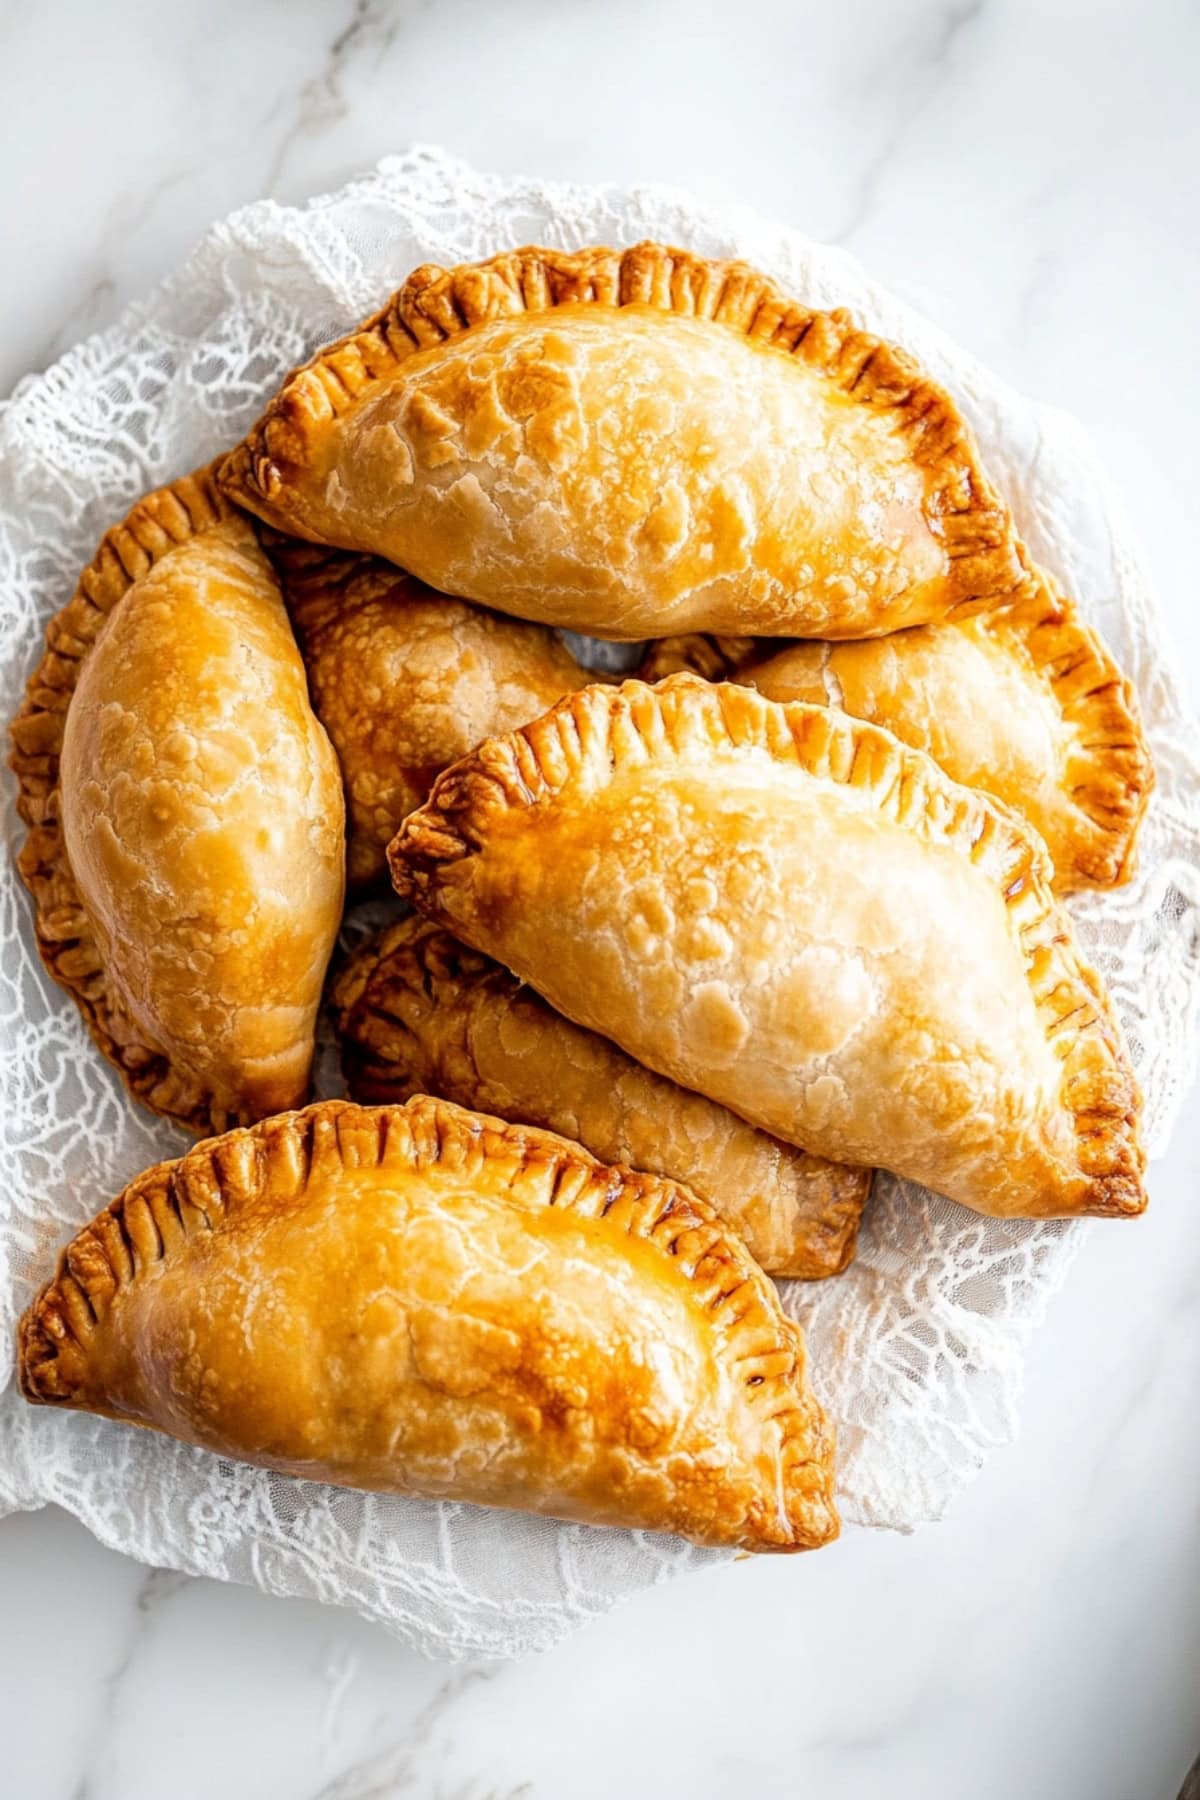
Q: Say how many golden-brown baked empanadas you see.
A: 7